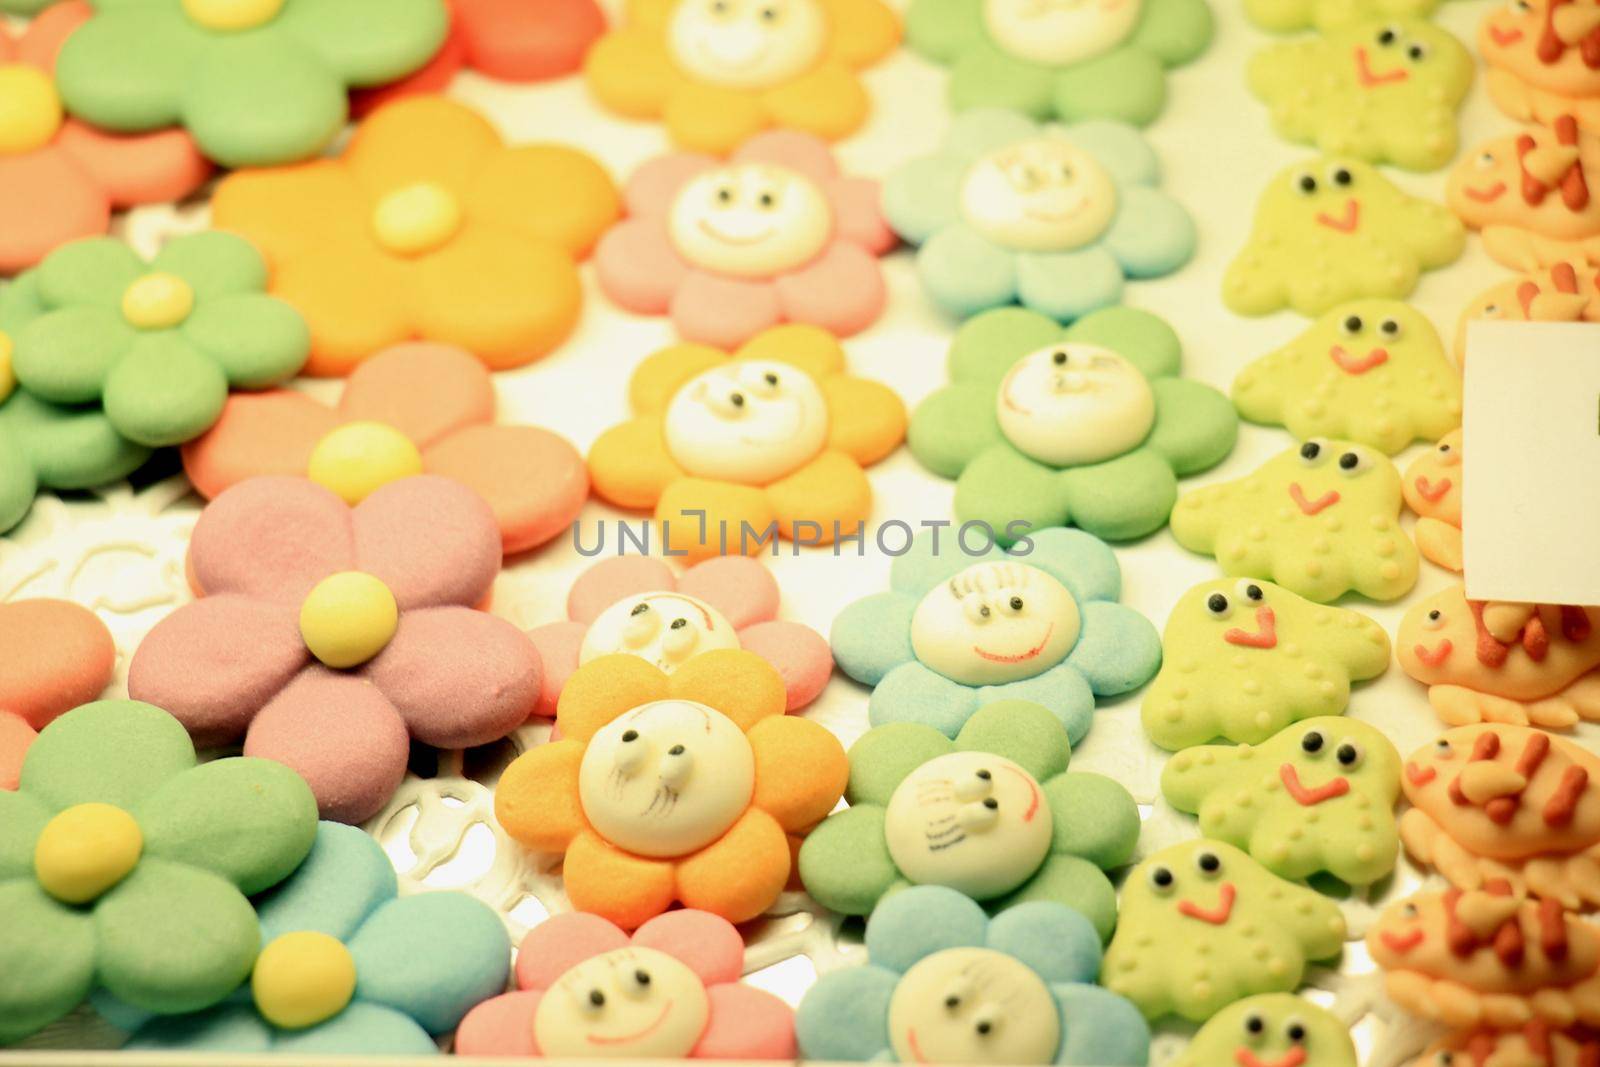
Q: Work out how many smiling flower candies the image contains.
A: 12